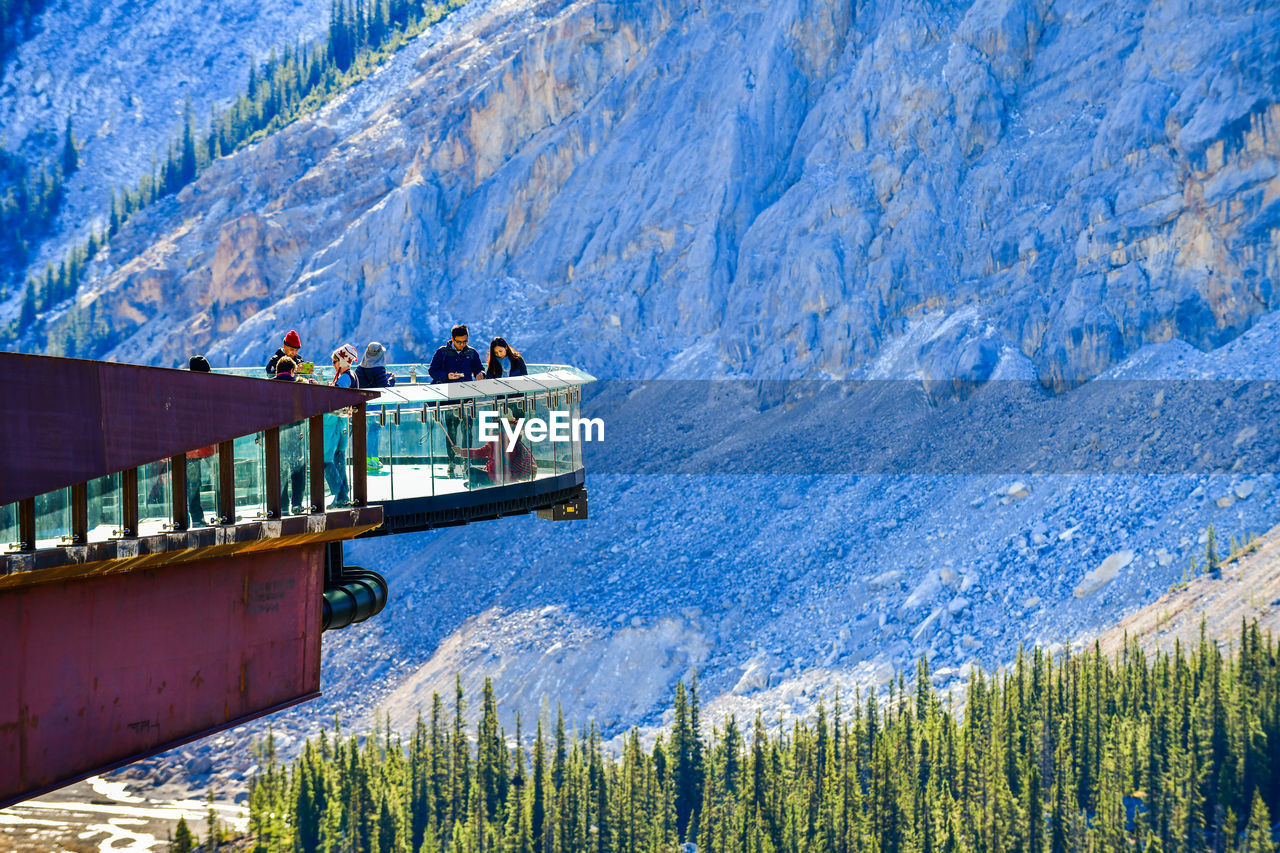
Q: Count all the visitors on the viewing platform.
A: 8